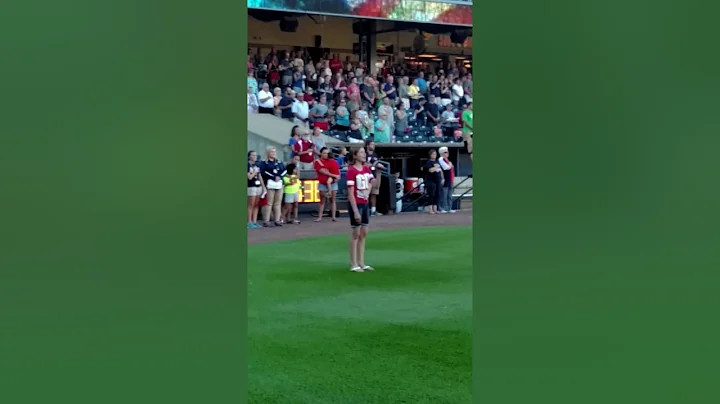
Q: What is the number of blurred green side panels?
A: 2